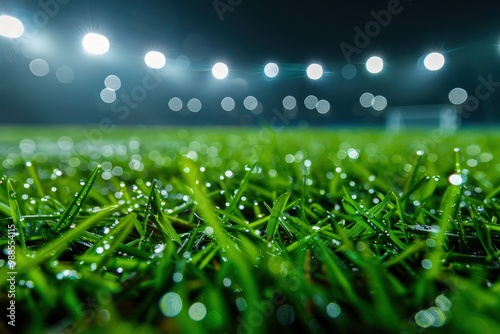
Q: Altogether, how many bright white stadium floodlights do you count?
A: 8